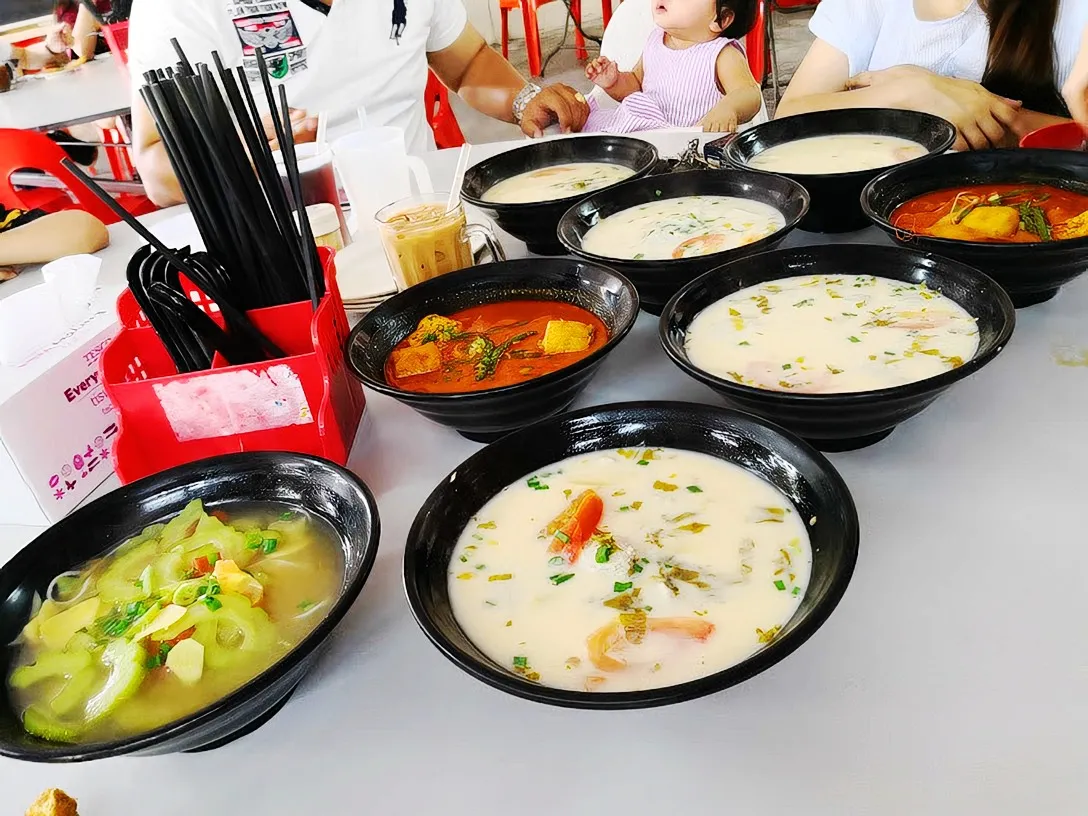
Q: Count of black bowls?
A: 8